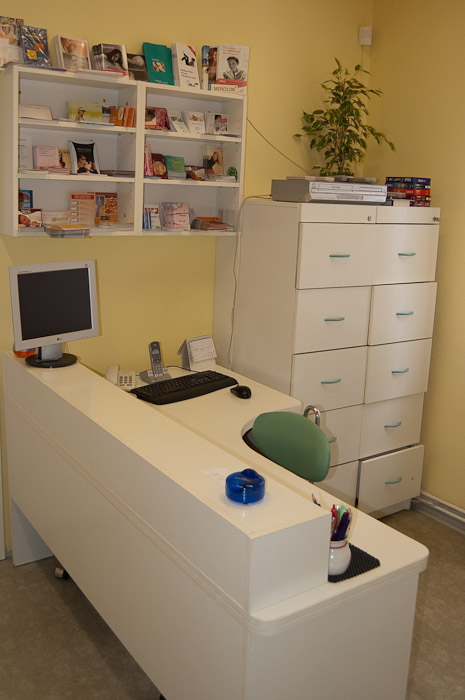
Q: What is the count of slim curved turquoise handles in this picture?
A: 9